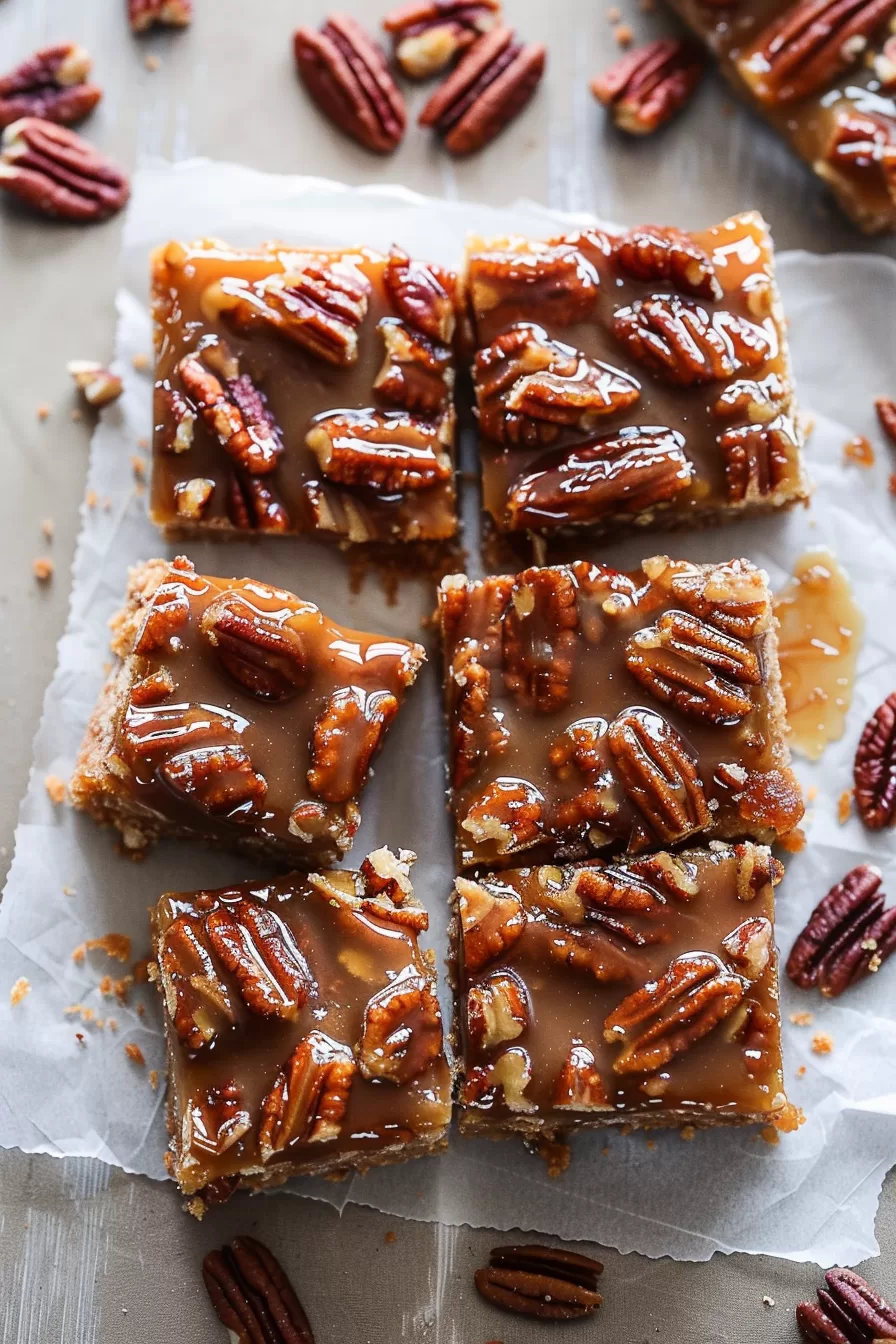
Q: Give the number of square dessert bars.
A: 6